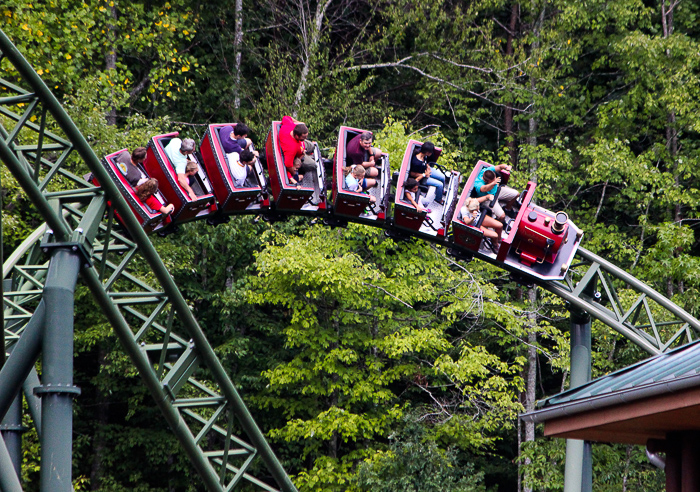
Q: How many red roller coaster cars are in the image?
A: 7